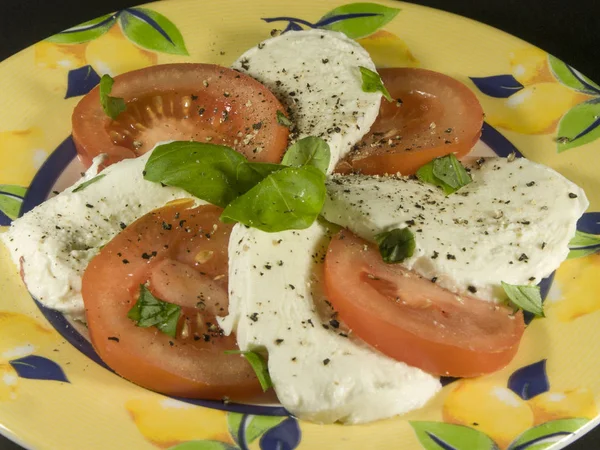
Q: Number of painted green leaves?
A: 11